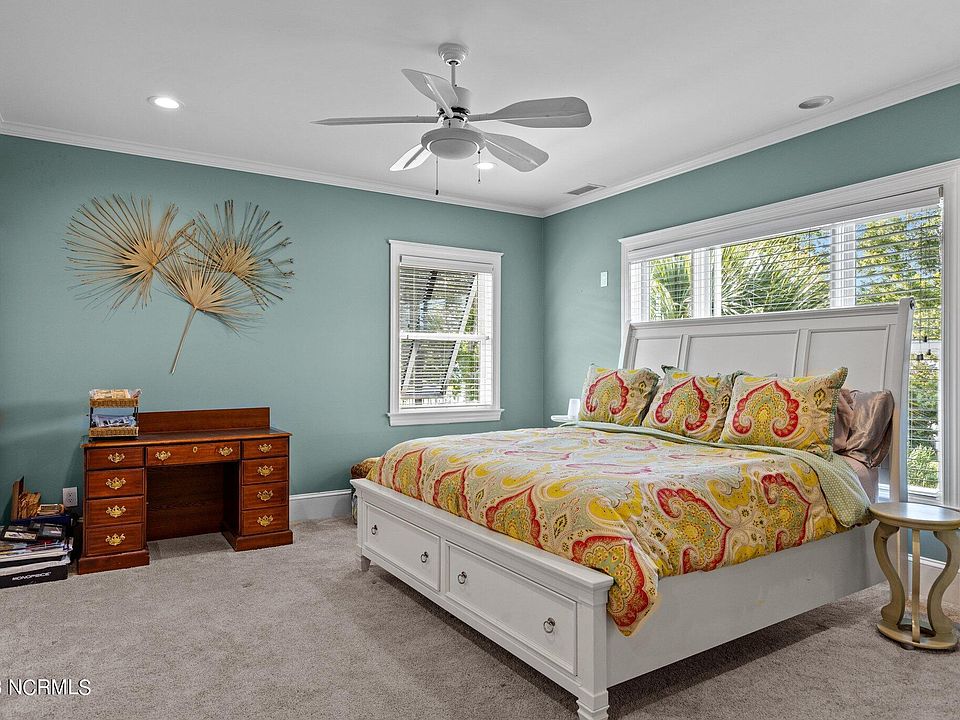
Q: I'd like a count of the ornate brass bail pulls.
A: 10